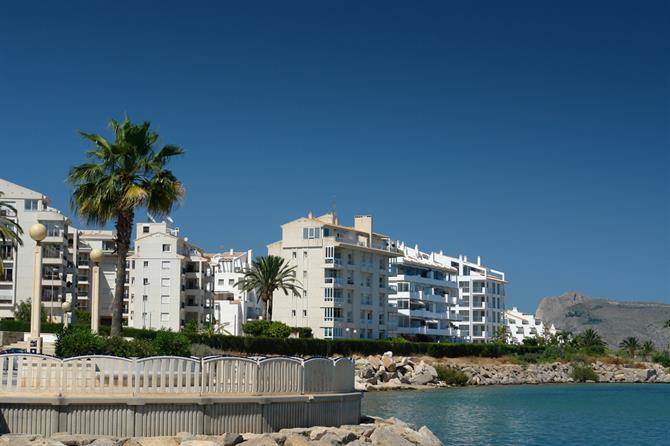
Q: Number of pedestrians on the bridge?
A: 0